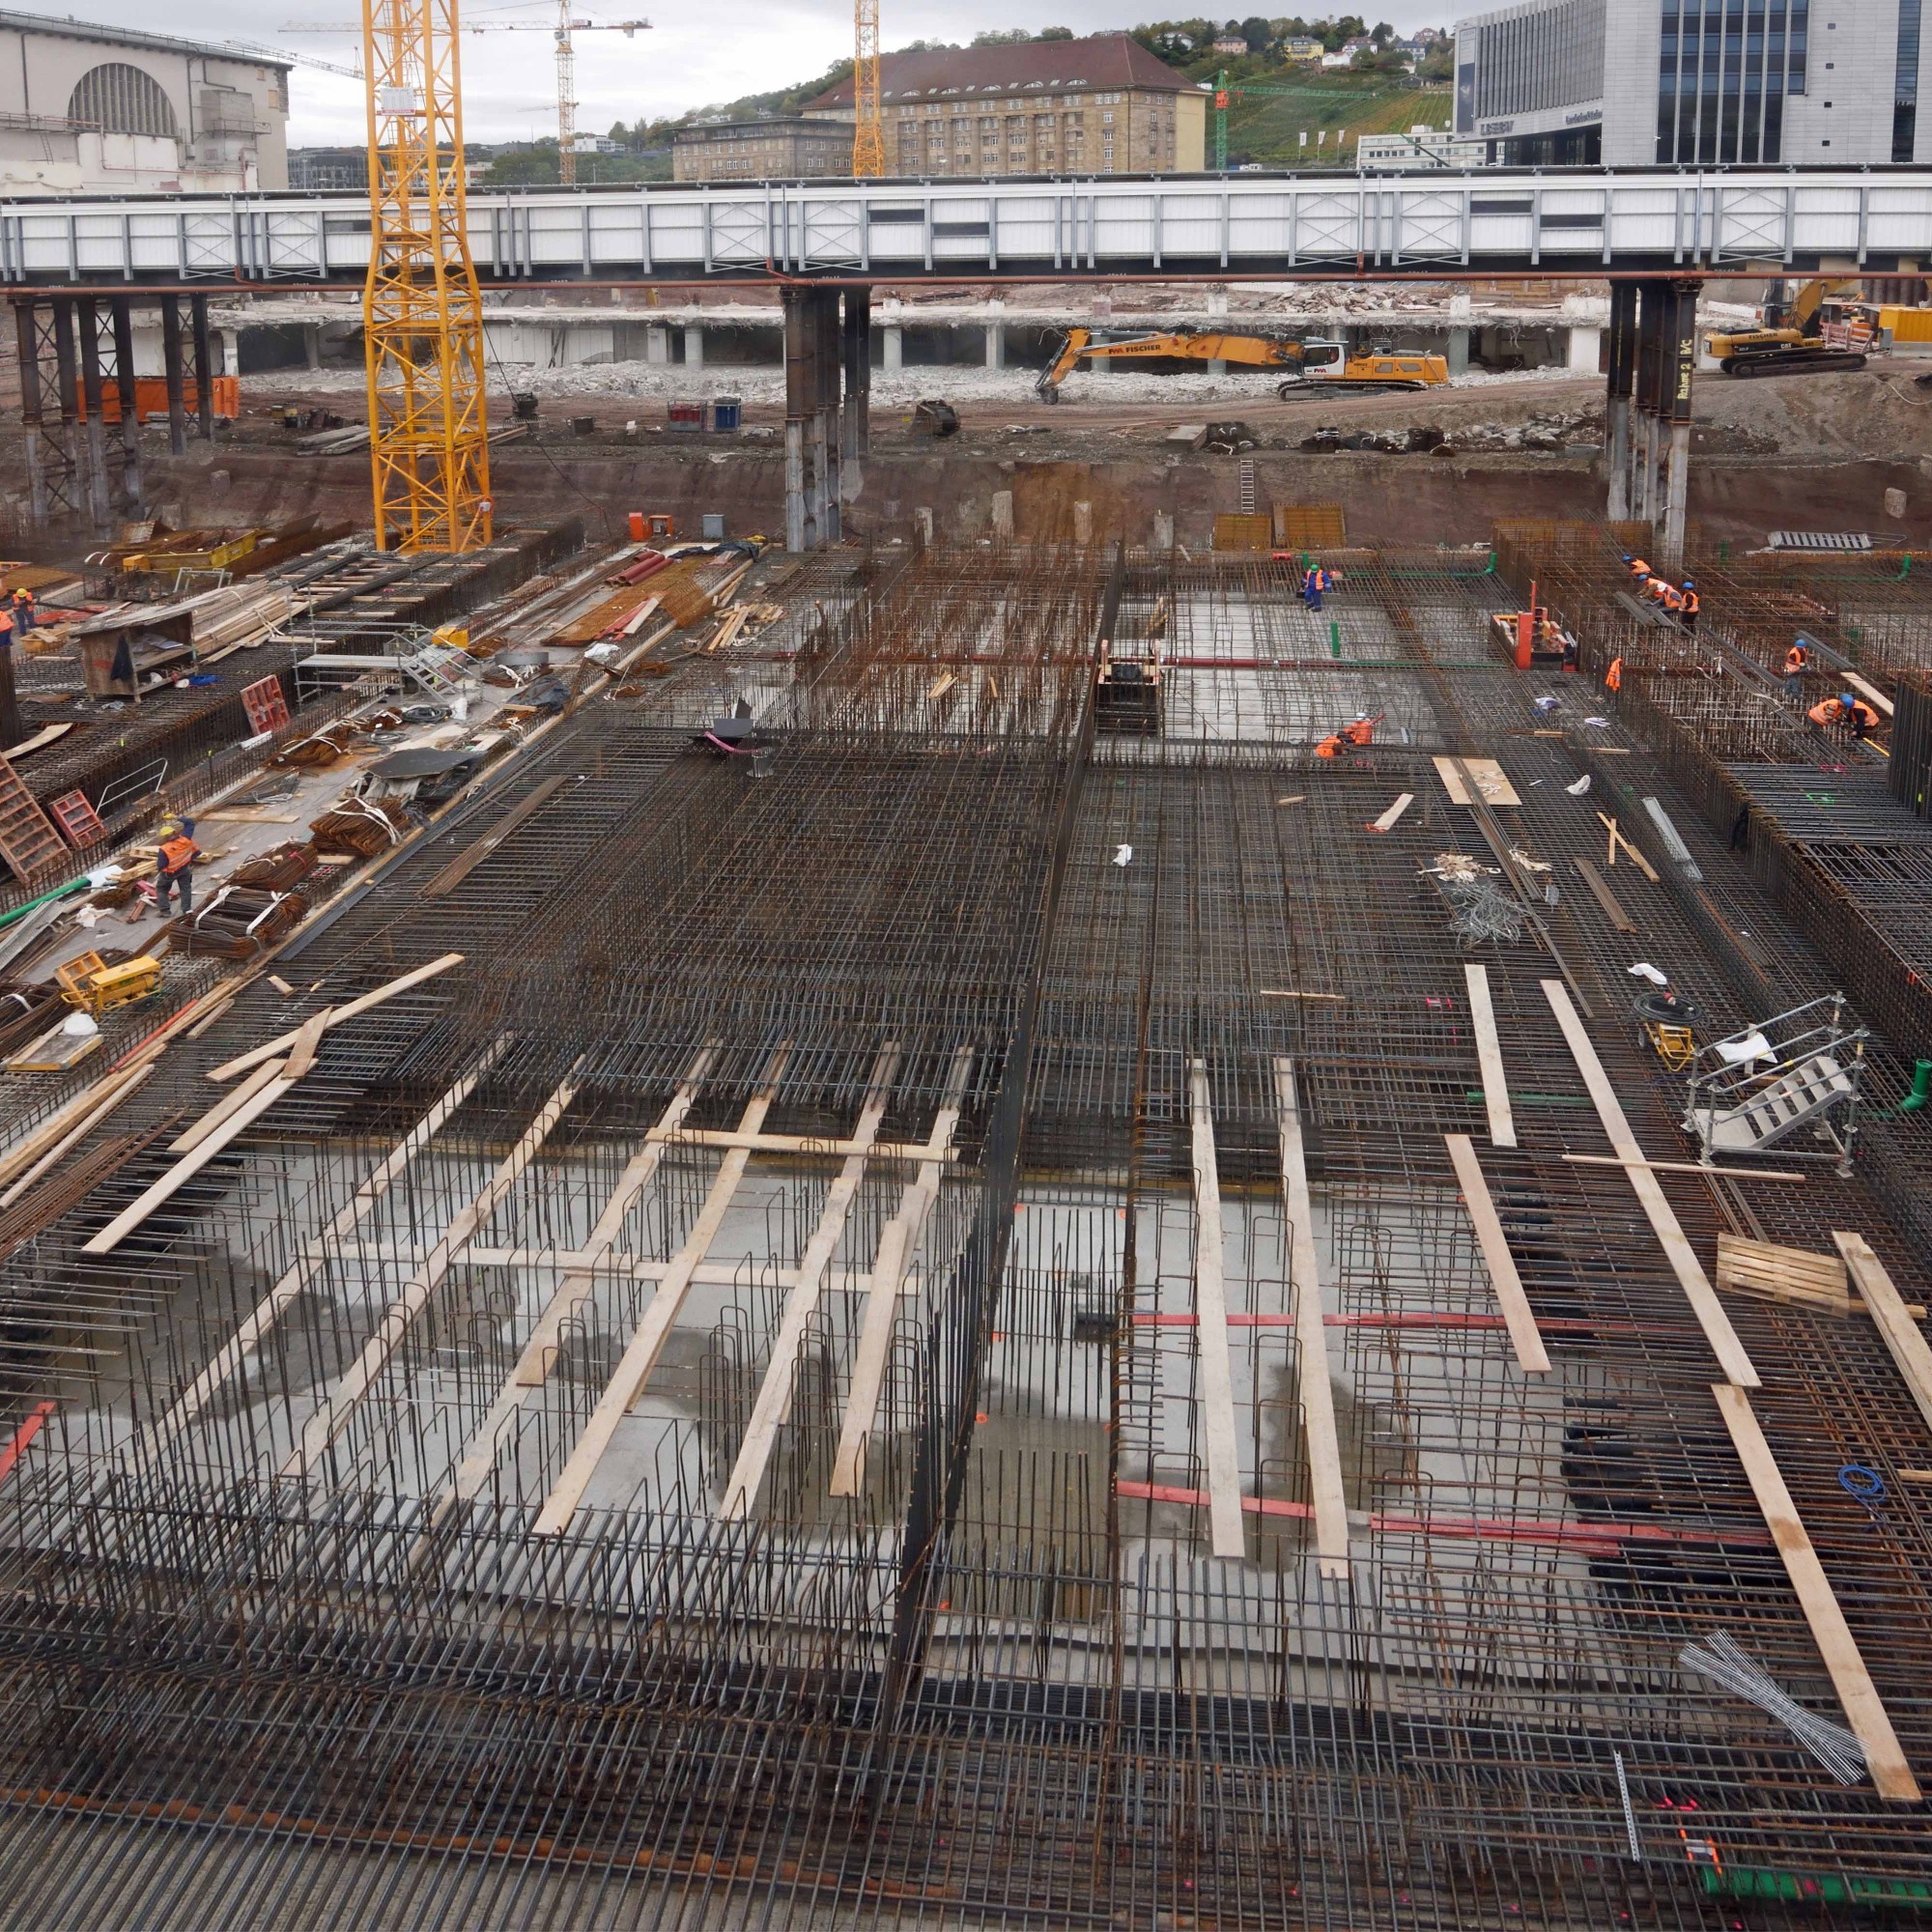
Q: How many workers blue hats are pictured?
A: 5